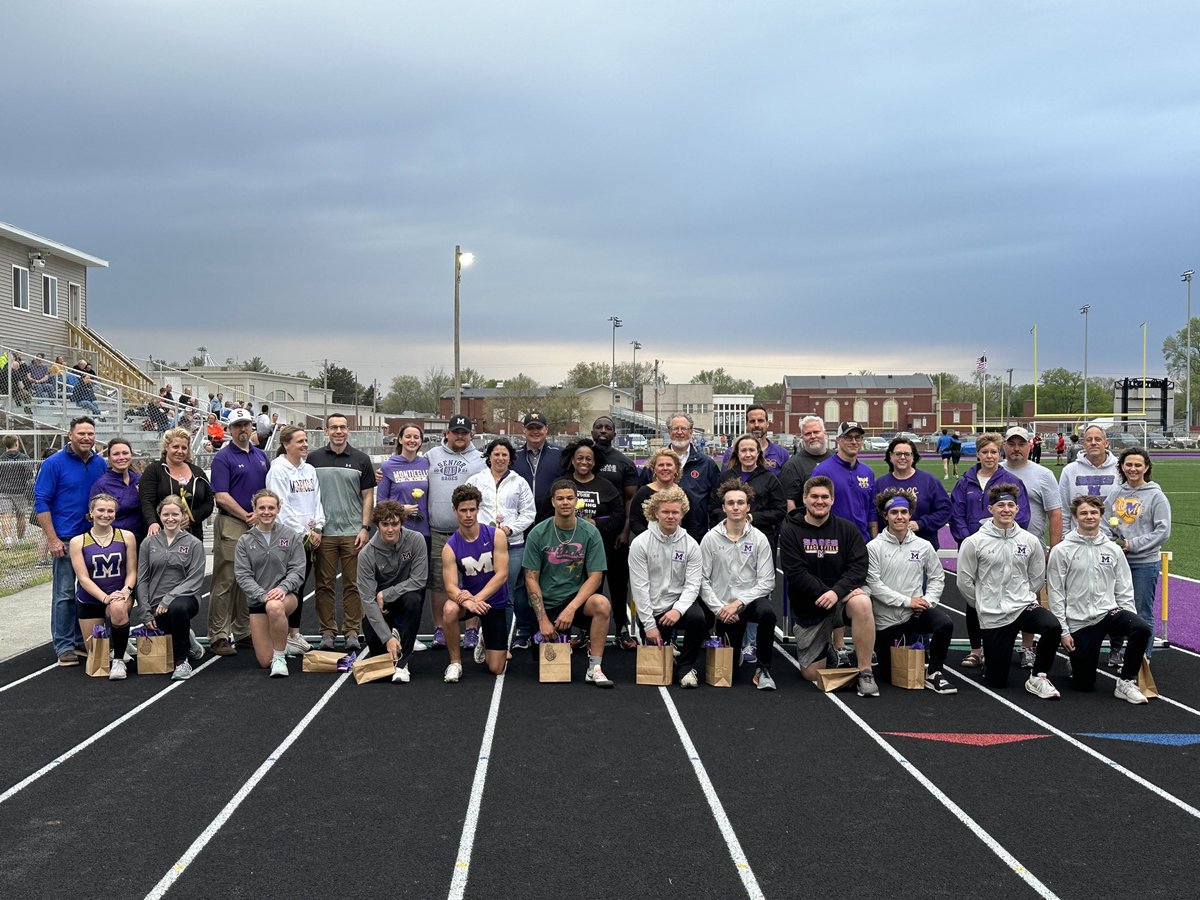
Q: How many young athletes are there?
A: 12